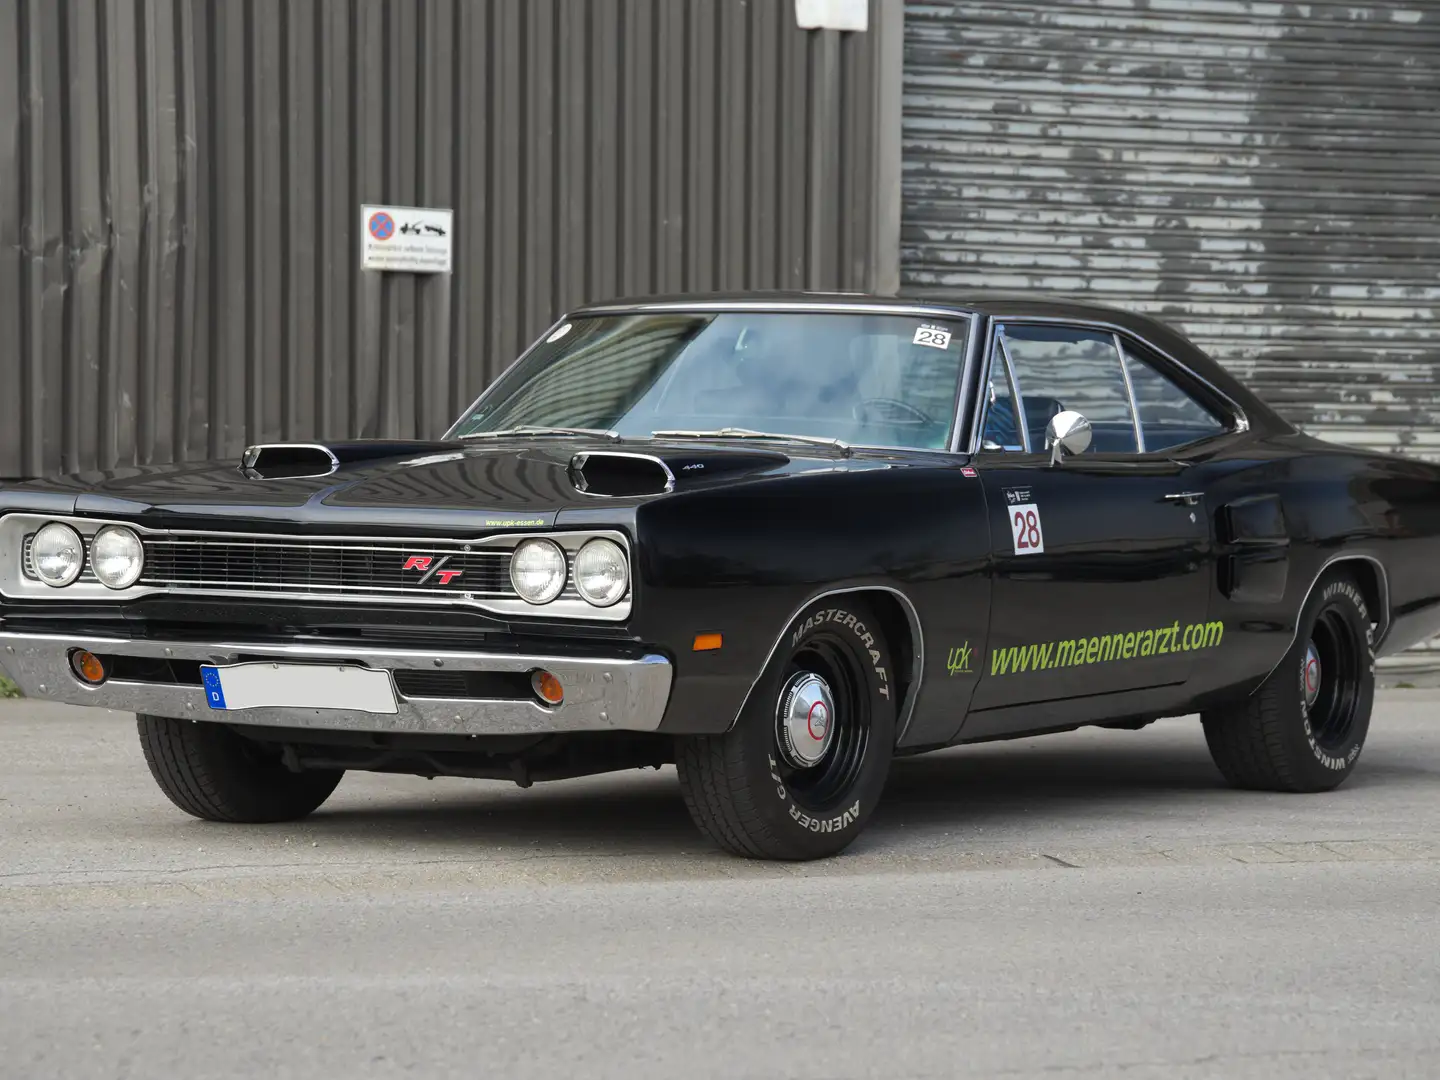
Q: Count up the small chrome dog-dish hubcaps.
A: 2